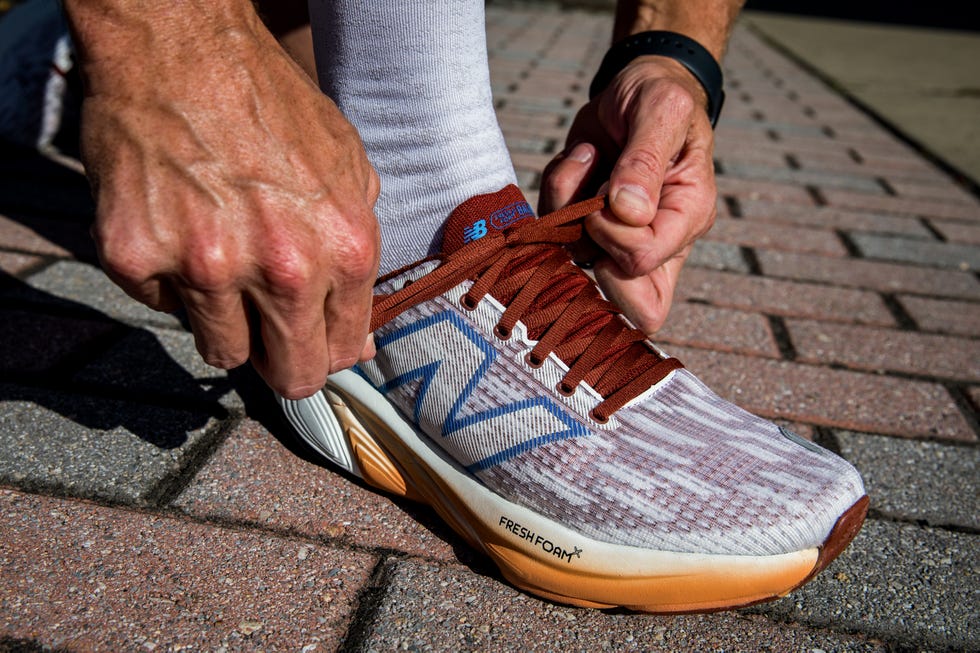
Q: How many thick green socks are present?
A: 0